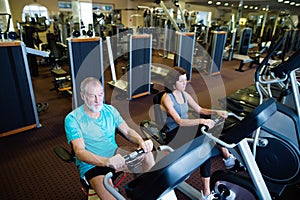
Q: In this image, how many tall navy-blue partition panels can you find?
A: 5